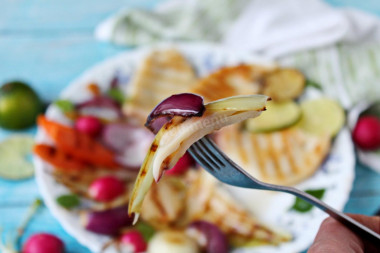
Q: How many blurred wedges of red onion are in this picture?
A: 4